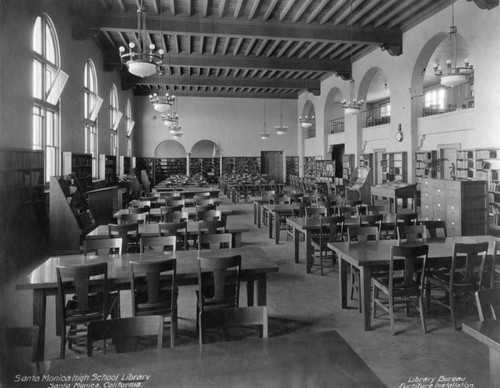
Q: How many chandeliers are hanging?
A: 10